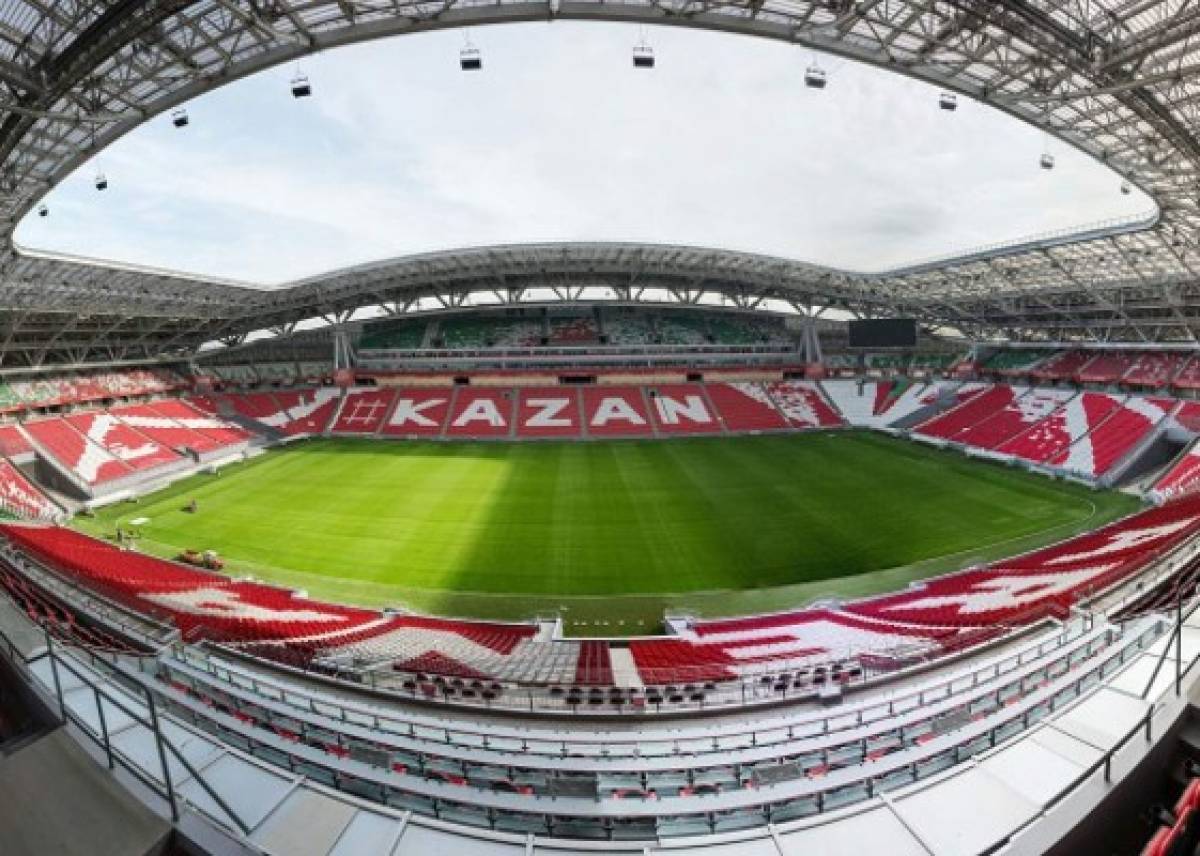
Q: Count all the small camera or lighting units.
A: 10